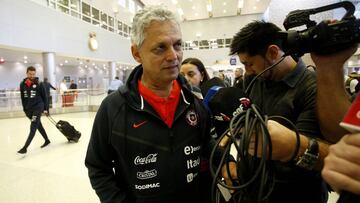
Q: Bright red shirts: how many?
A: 2